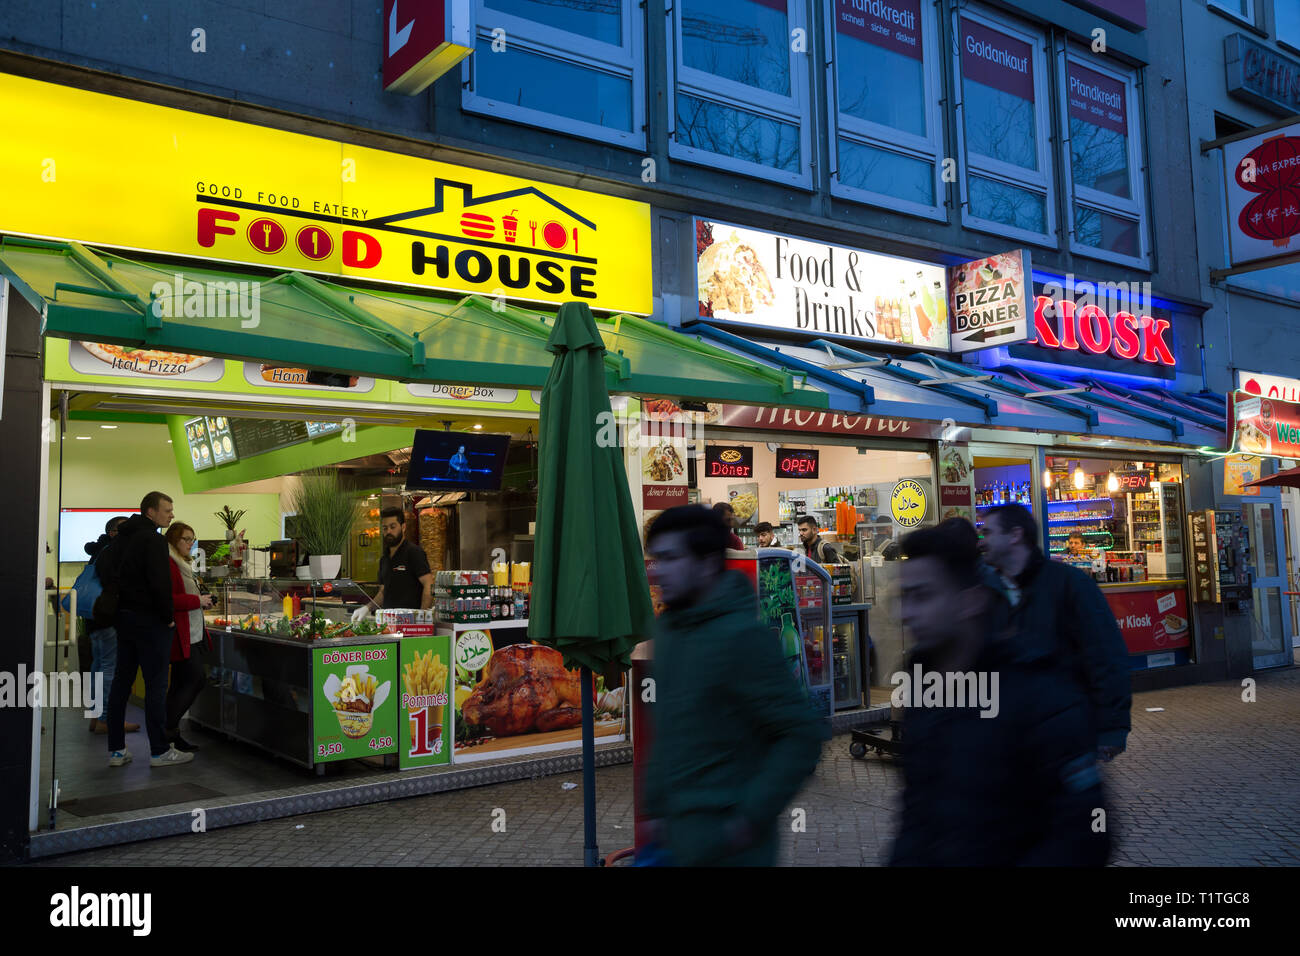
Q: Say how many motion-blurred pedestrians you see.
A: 3